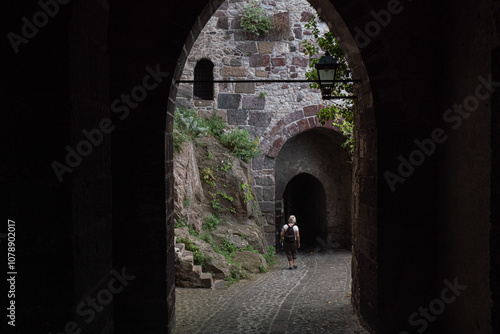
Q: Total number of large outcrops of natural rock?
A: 1